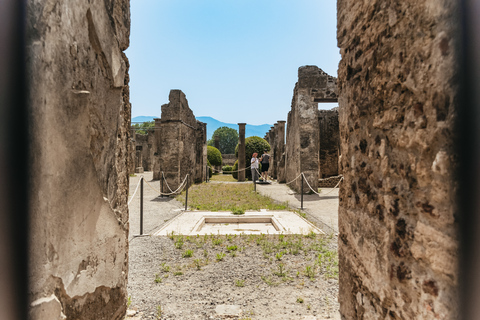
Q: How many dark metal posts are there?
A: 6